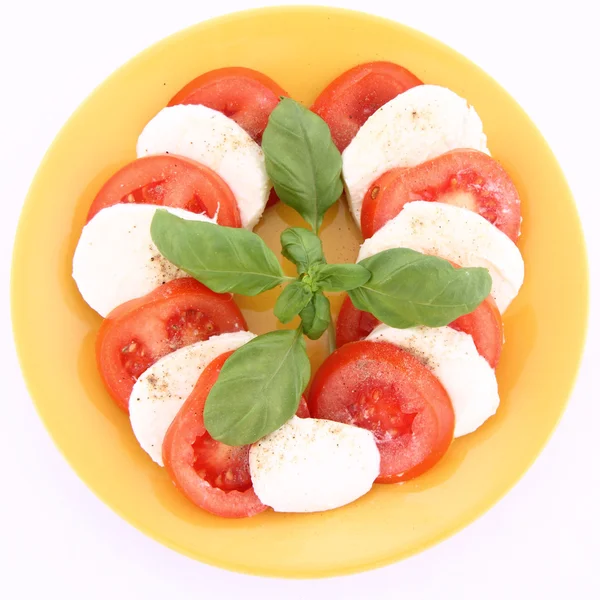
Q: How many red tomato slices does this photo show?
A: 8